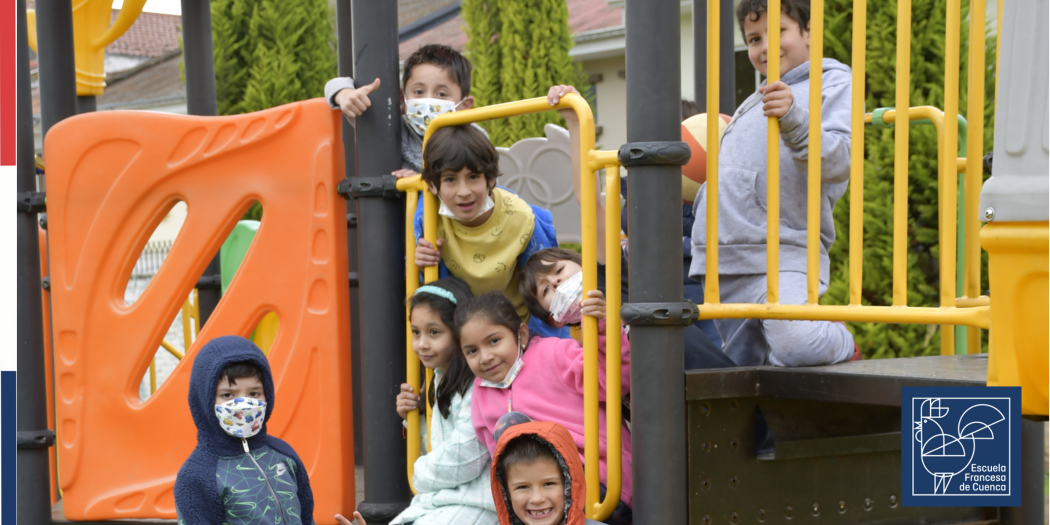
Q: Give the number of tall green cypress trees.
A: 3